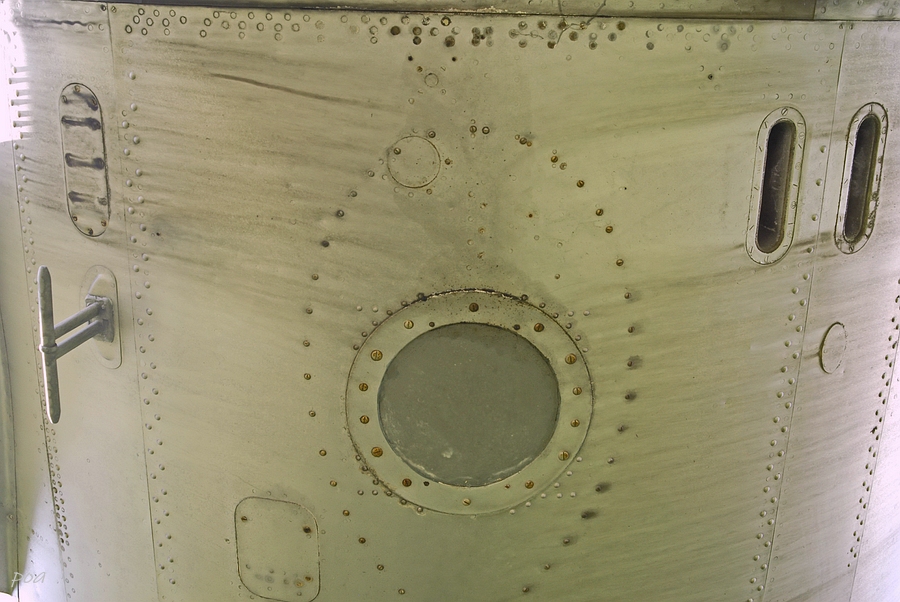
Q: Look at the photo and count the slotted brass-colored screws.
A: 14